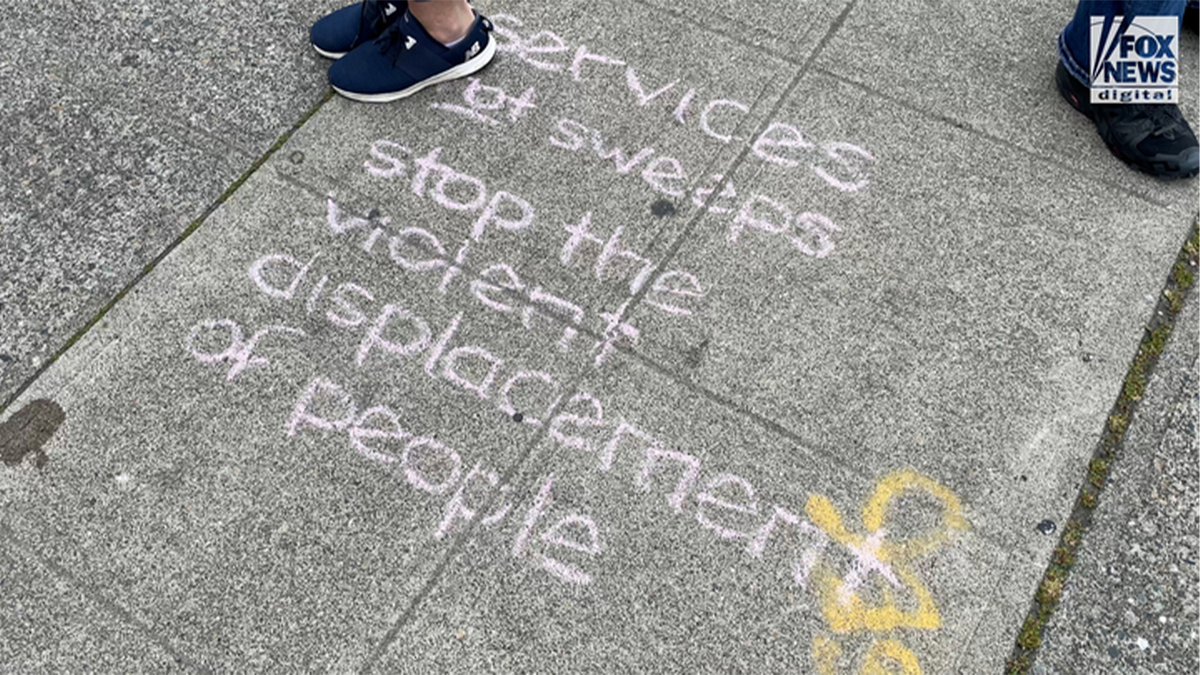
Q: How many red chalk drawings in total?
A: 0